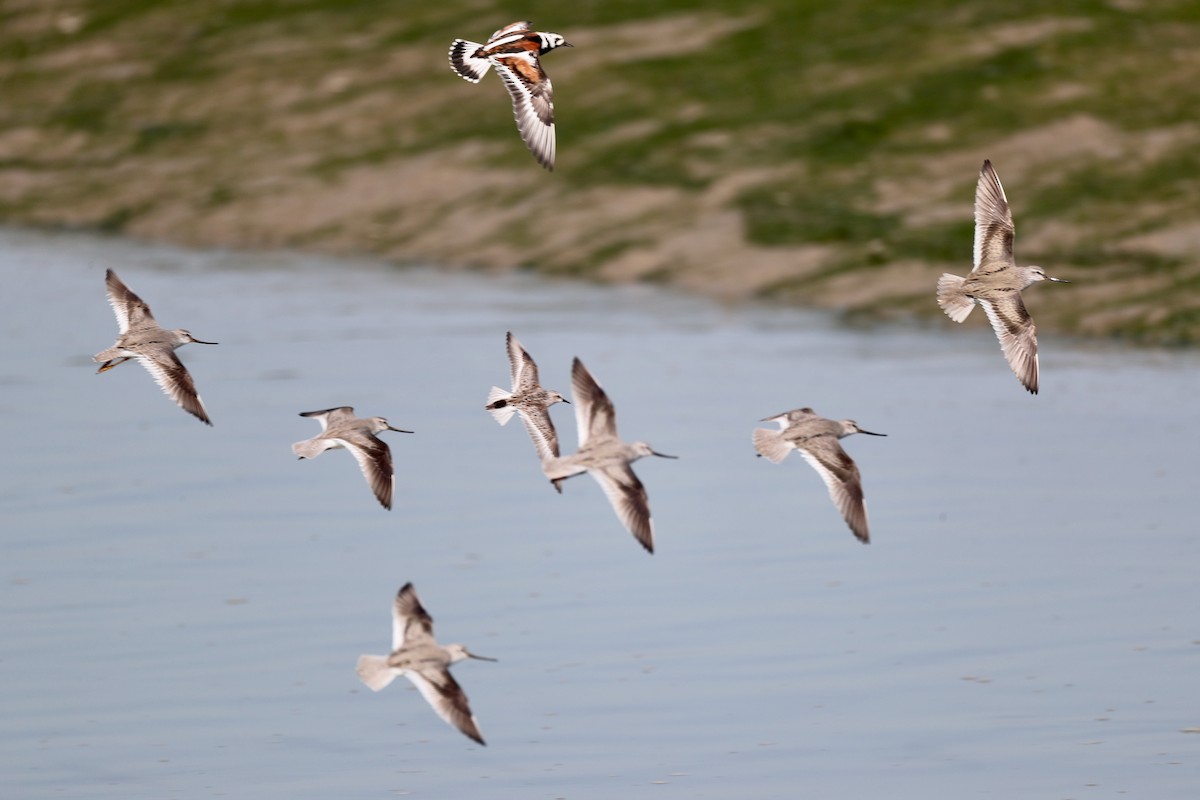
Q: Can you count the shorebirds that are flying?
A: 8